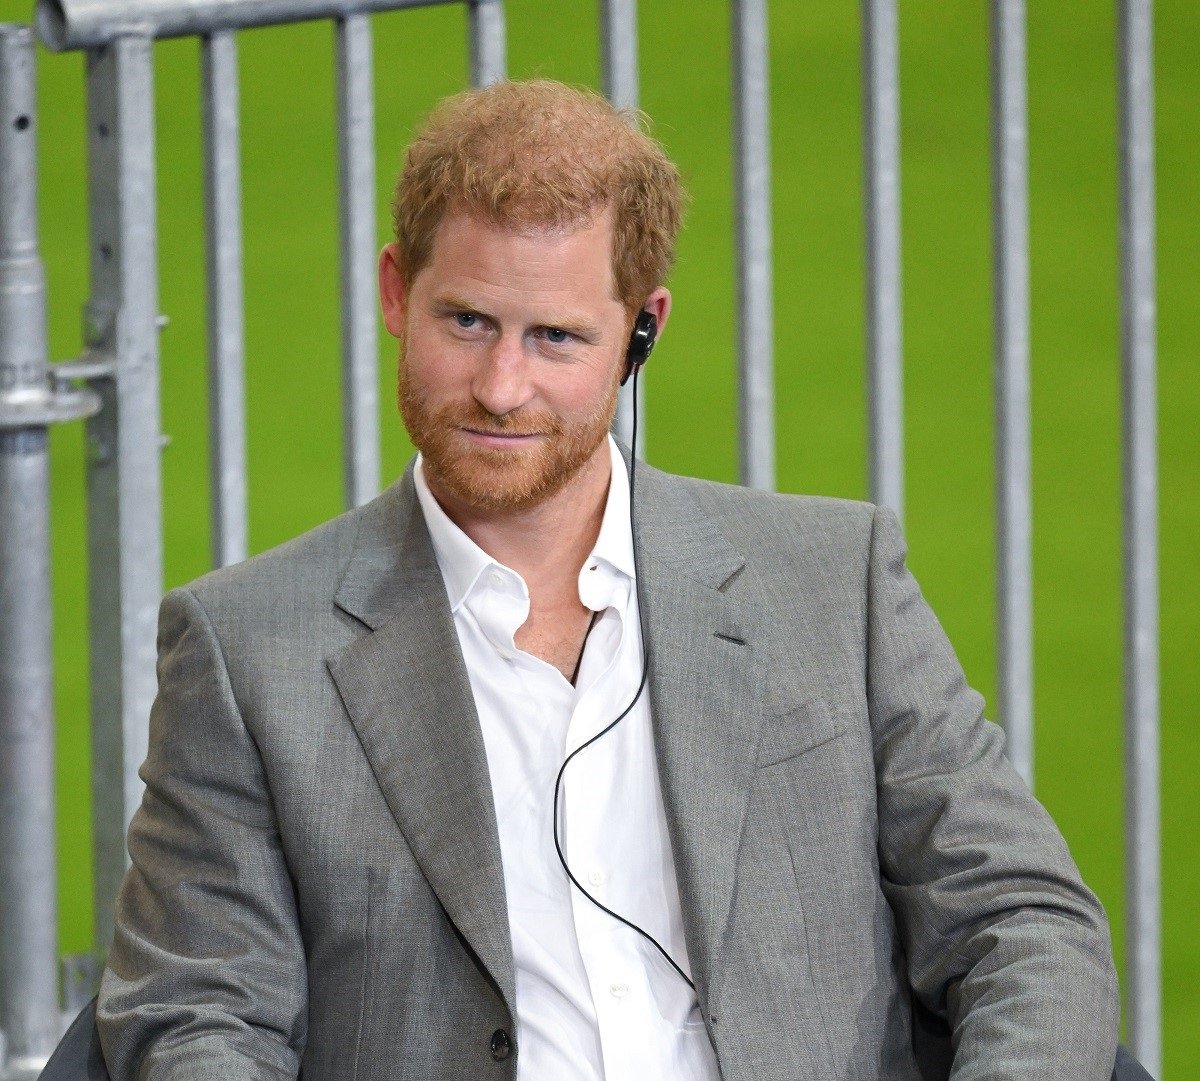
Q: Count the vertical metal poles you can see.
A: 10